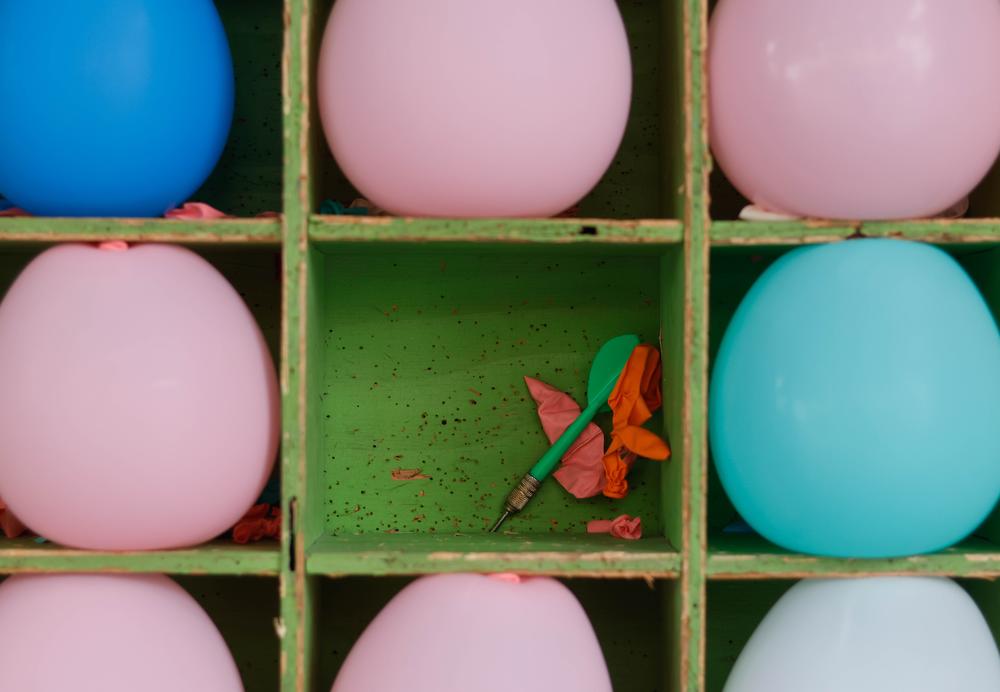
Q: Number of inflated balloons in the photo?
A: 8